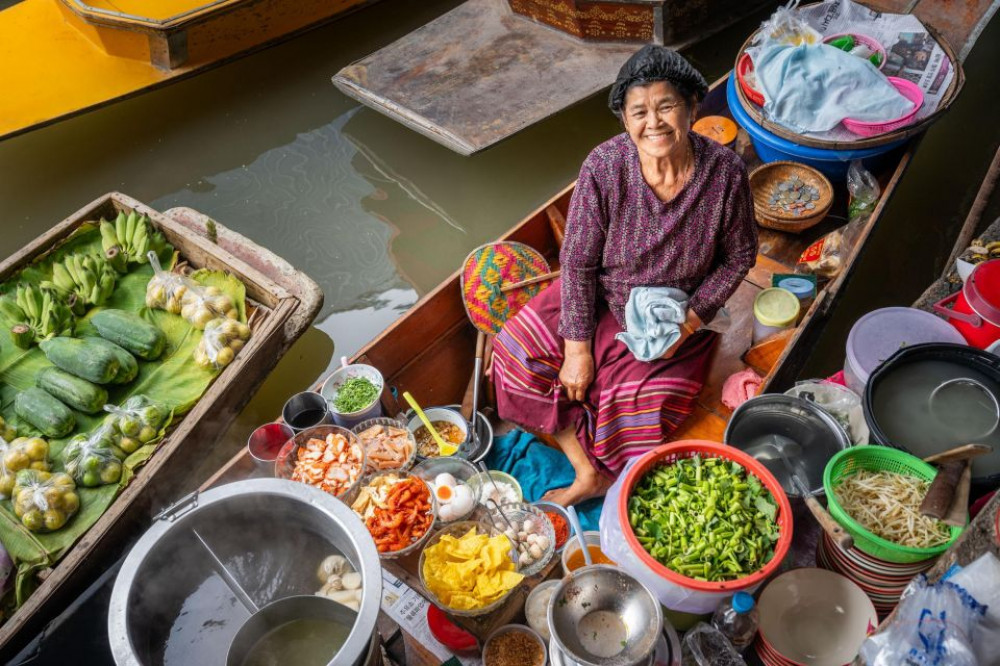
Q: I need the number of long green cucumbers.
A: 5